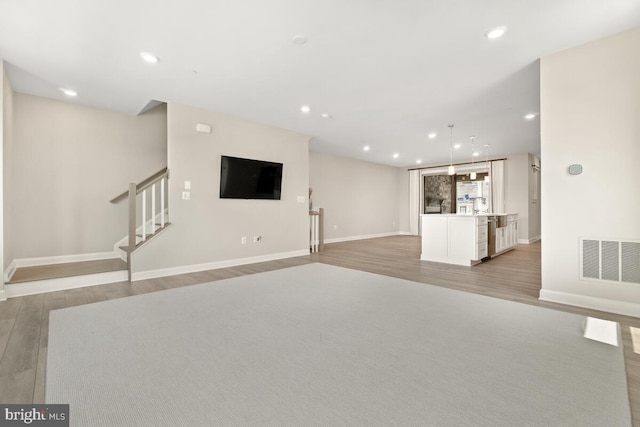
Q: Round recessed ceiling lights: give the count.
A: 11